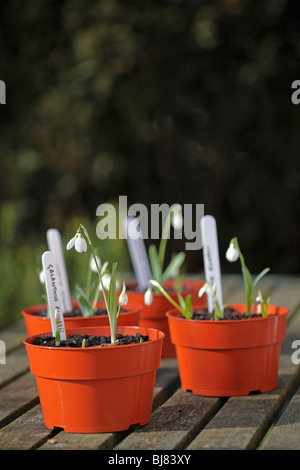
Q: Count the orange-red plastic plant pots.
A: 4